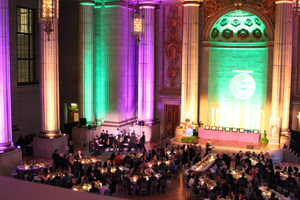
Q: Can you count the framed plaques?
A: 7